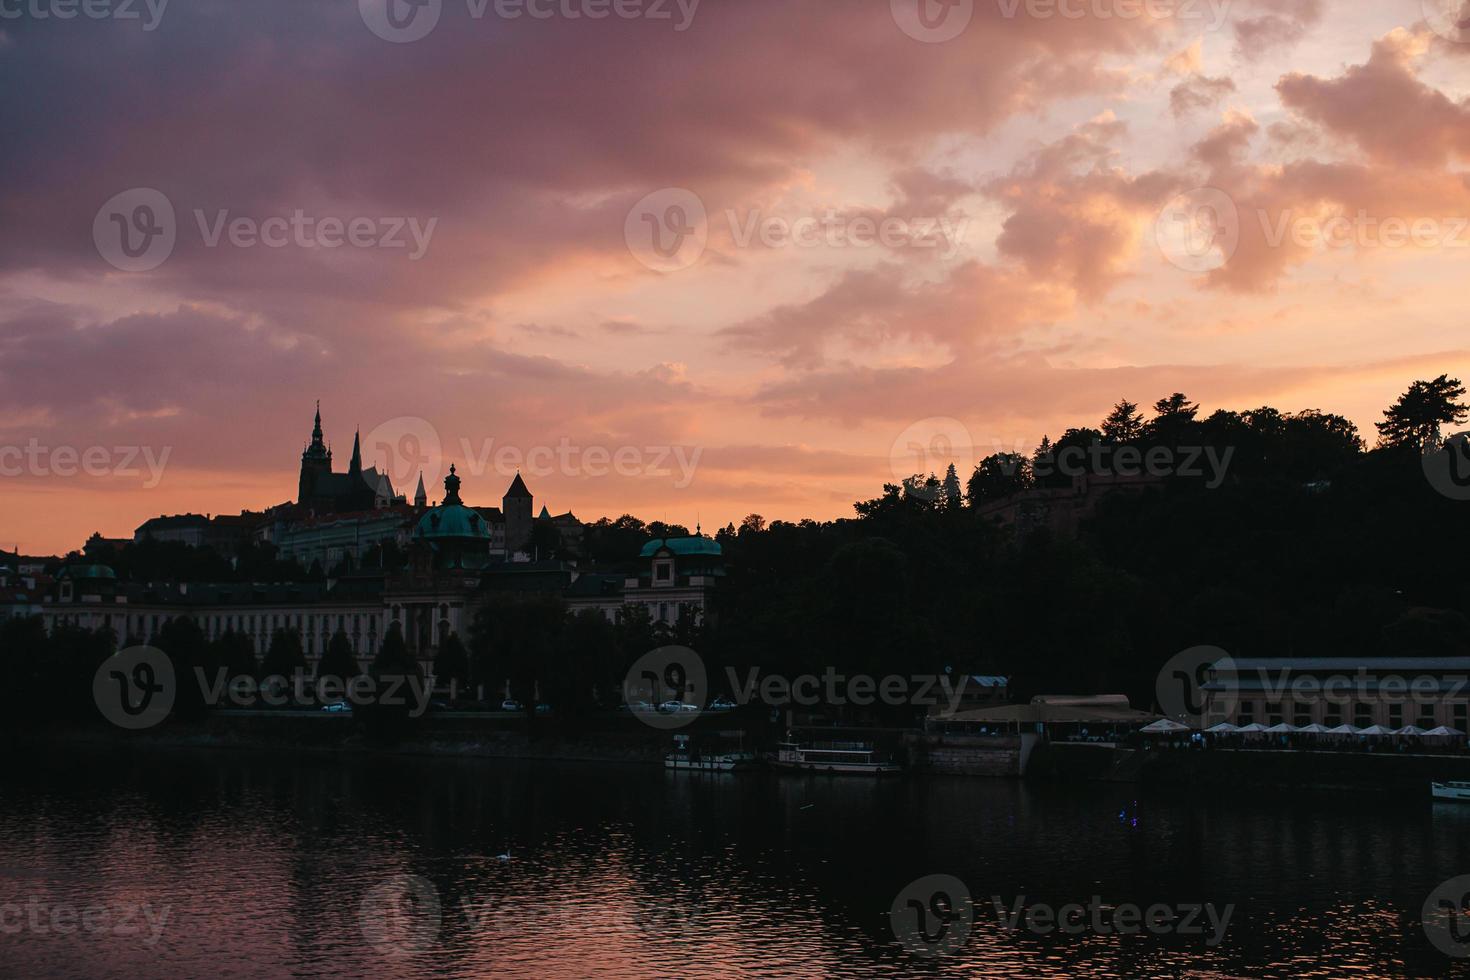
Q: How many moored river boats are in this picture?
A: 3